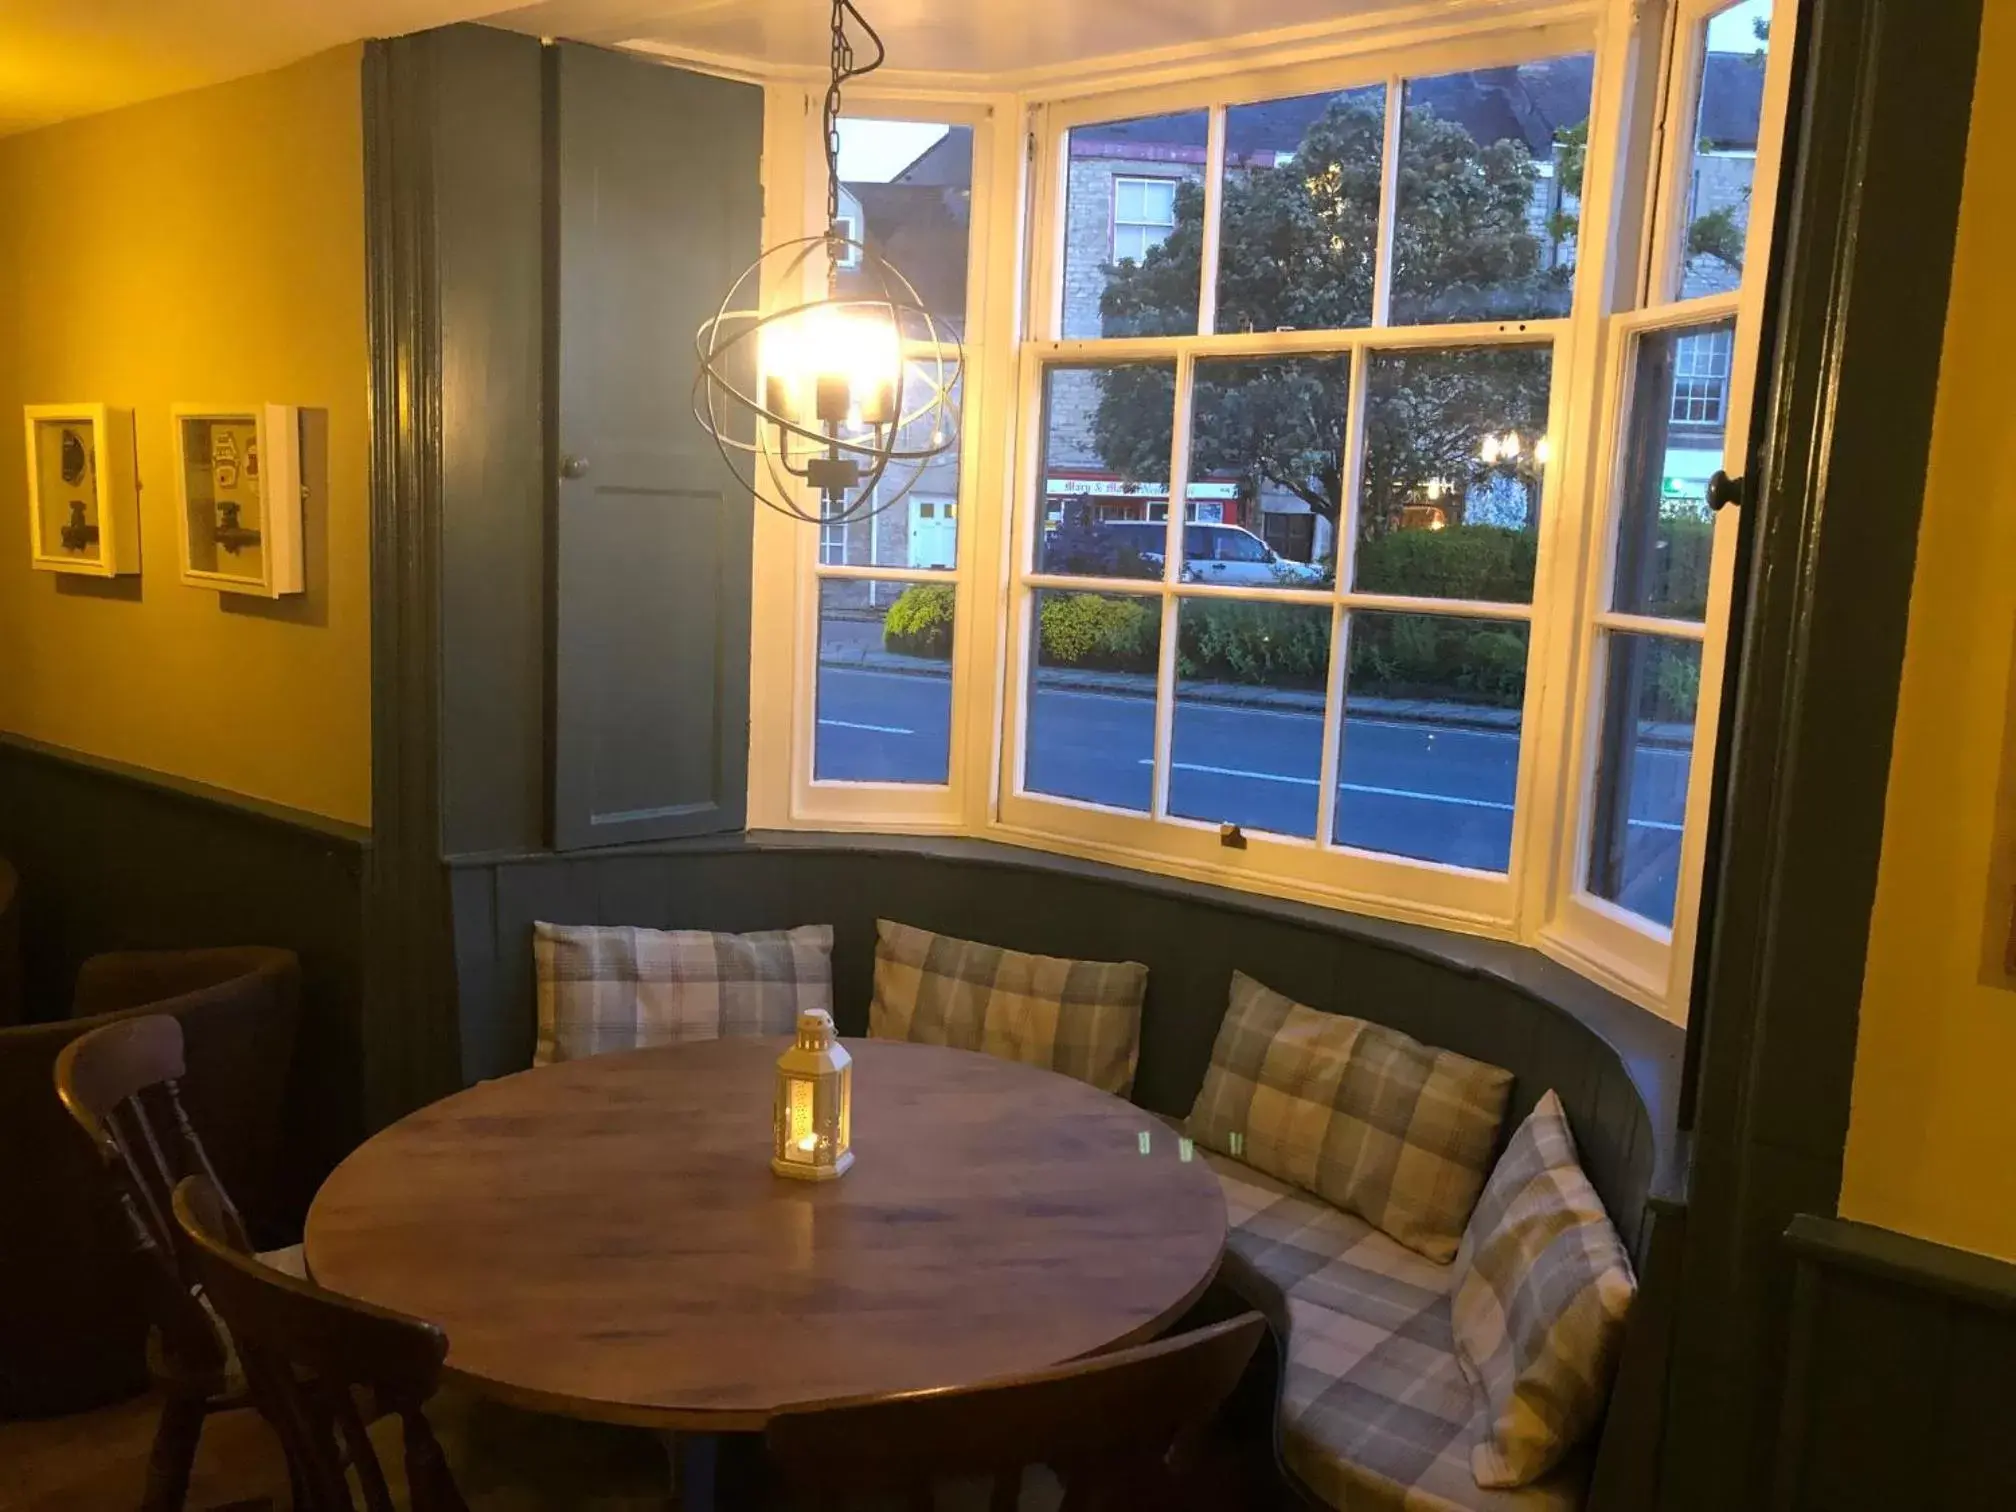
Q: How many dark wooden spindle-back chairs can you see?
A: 3